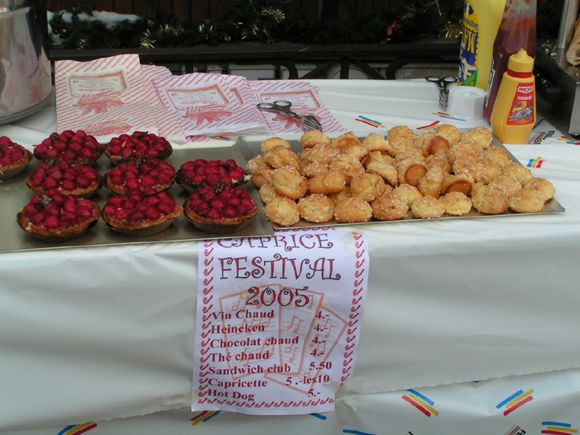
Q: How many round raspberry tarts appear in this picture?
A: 9